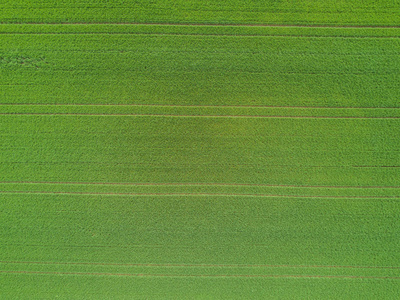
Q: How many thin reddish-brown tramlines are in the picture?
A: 8